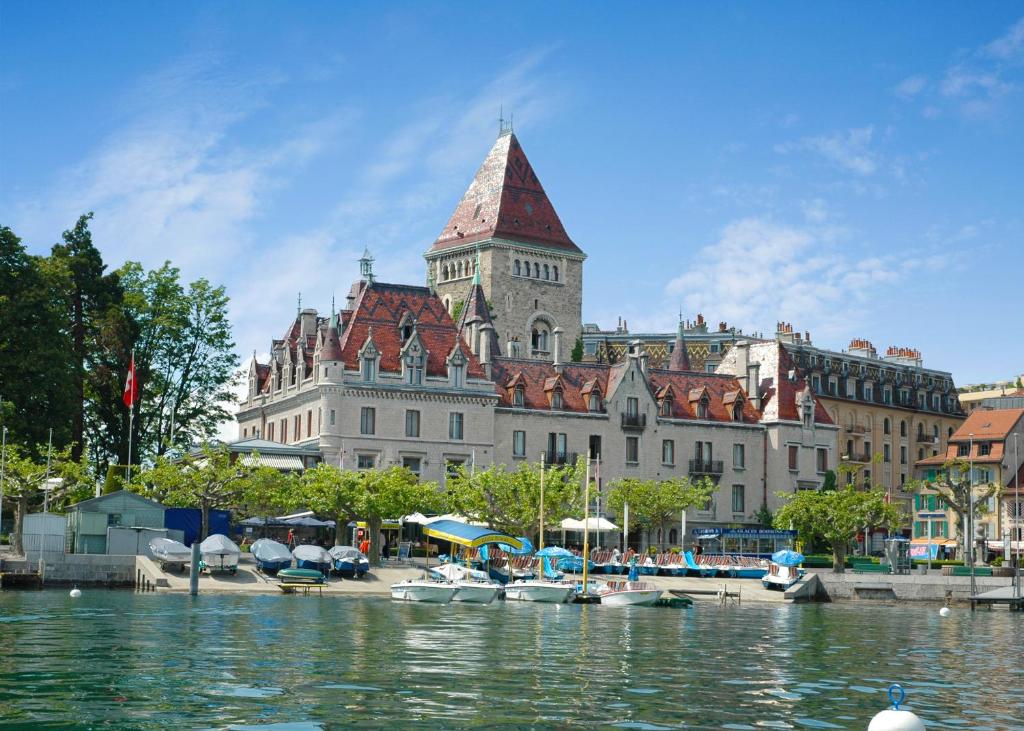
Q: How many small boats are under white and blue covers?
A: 5